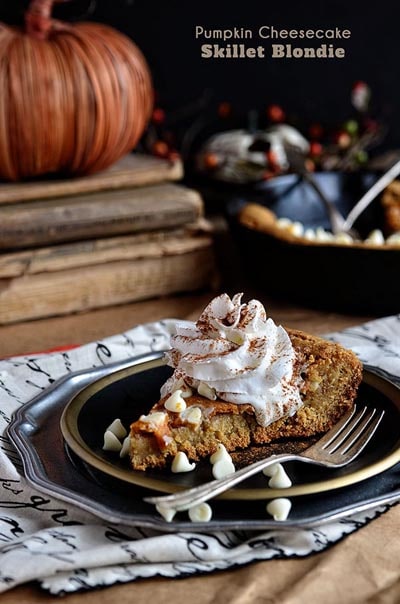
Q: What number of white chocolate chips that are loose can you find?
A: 11